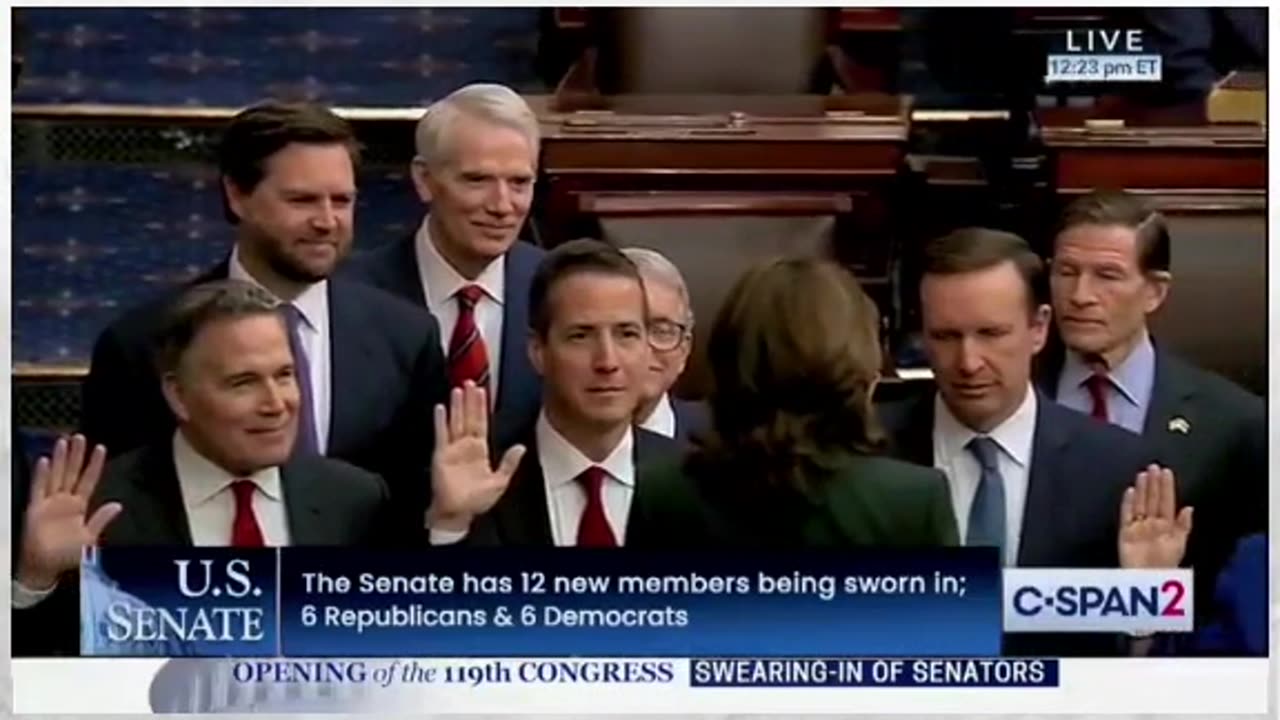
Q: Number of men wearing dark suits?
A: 7